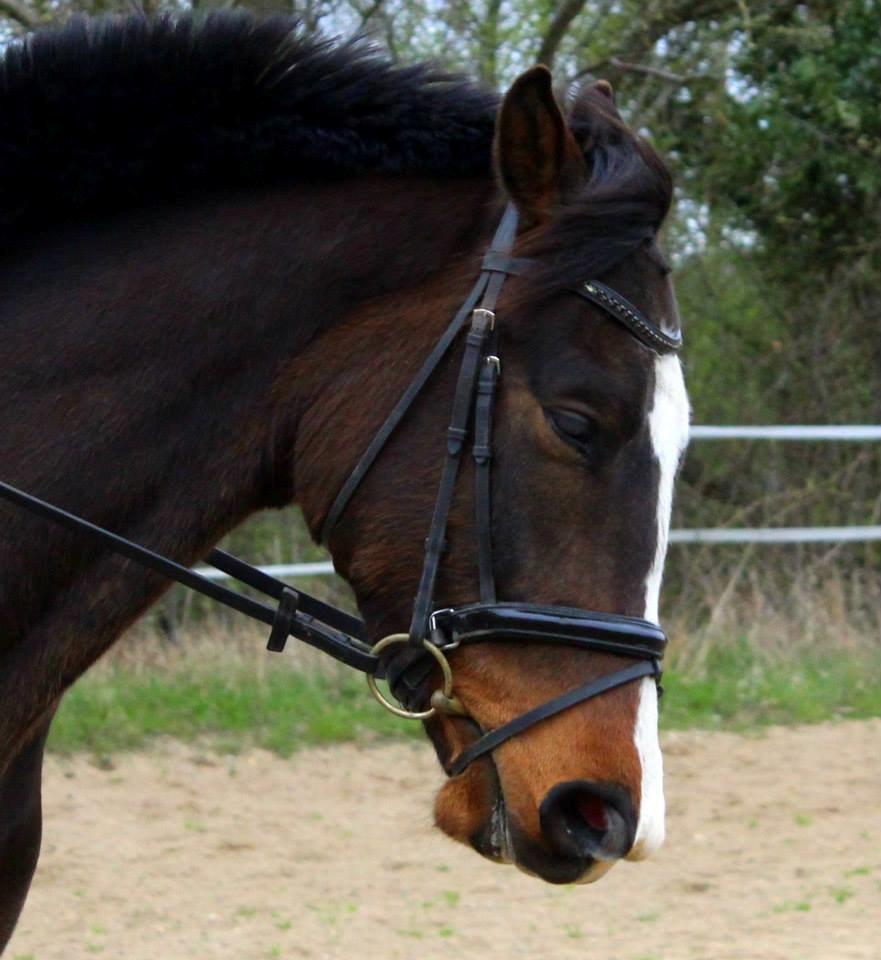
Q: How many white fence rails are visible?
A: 2